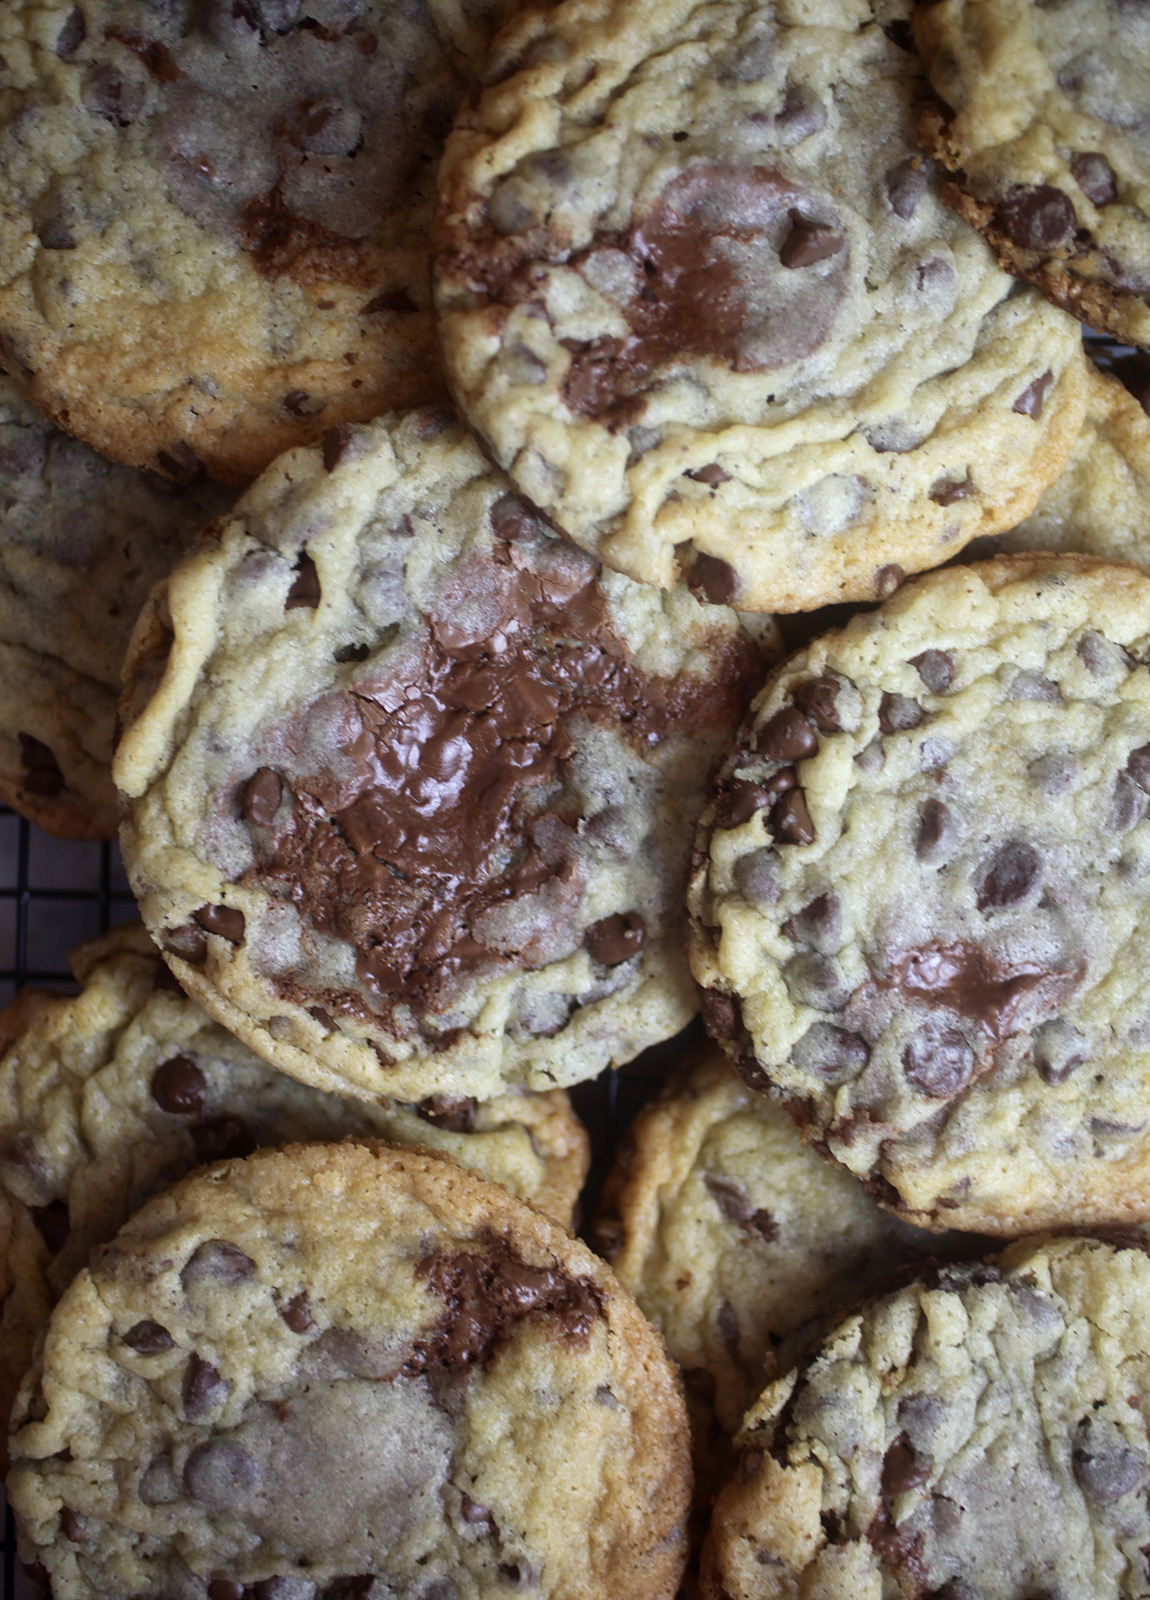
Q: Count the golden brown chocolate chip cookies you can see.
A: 11